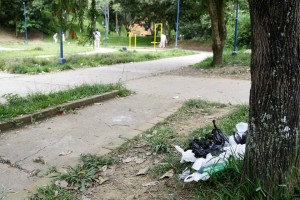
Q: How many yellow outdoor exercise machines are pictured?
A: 2